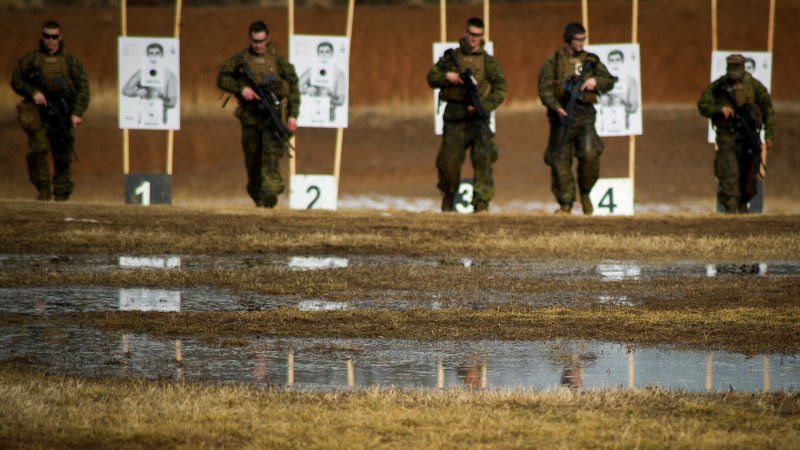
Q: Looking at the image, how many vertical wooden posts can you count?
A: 10